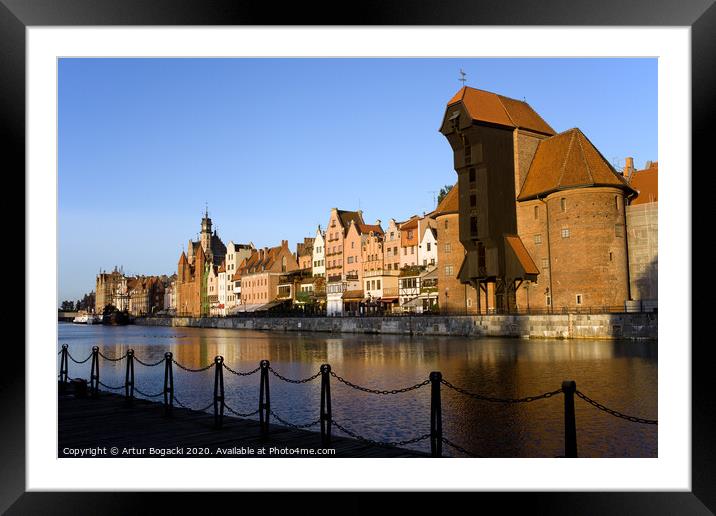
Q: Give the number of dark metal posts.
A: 9